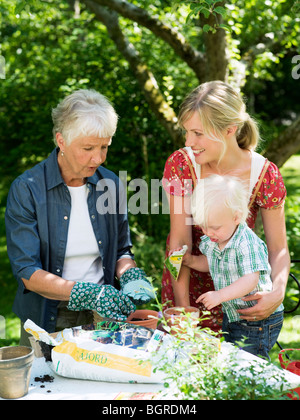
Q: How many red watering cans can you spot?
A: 1